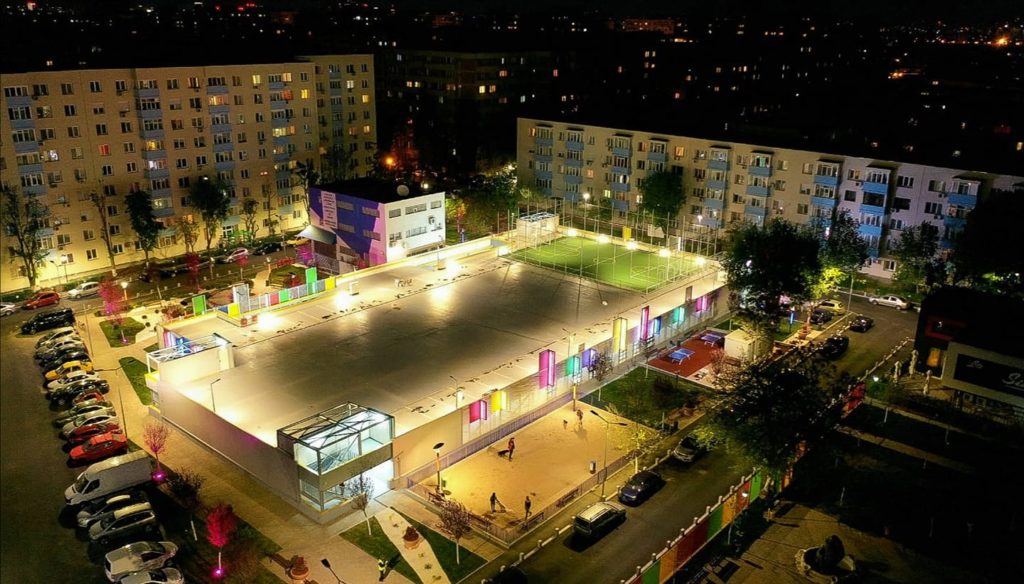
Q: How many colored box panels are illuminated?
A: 10